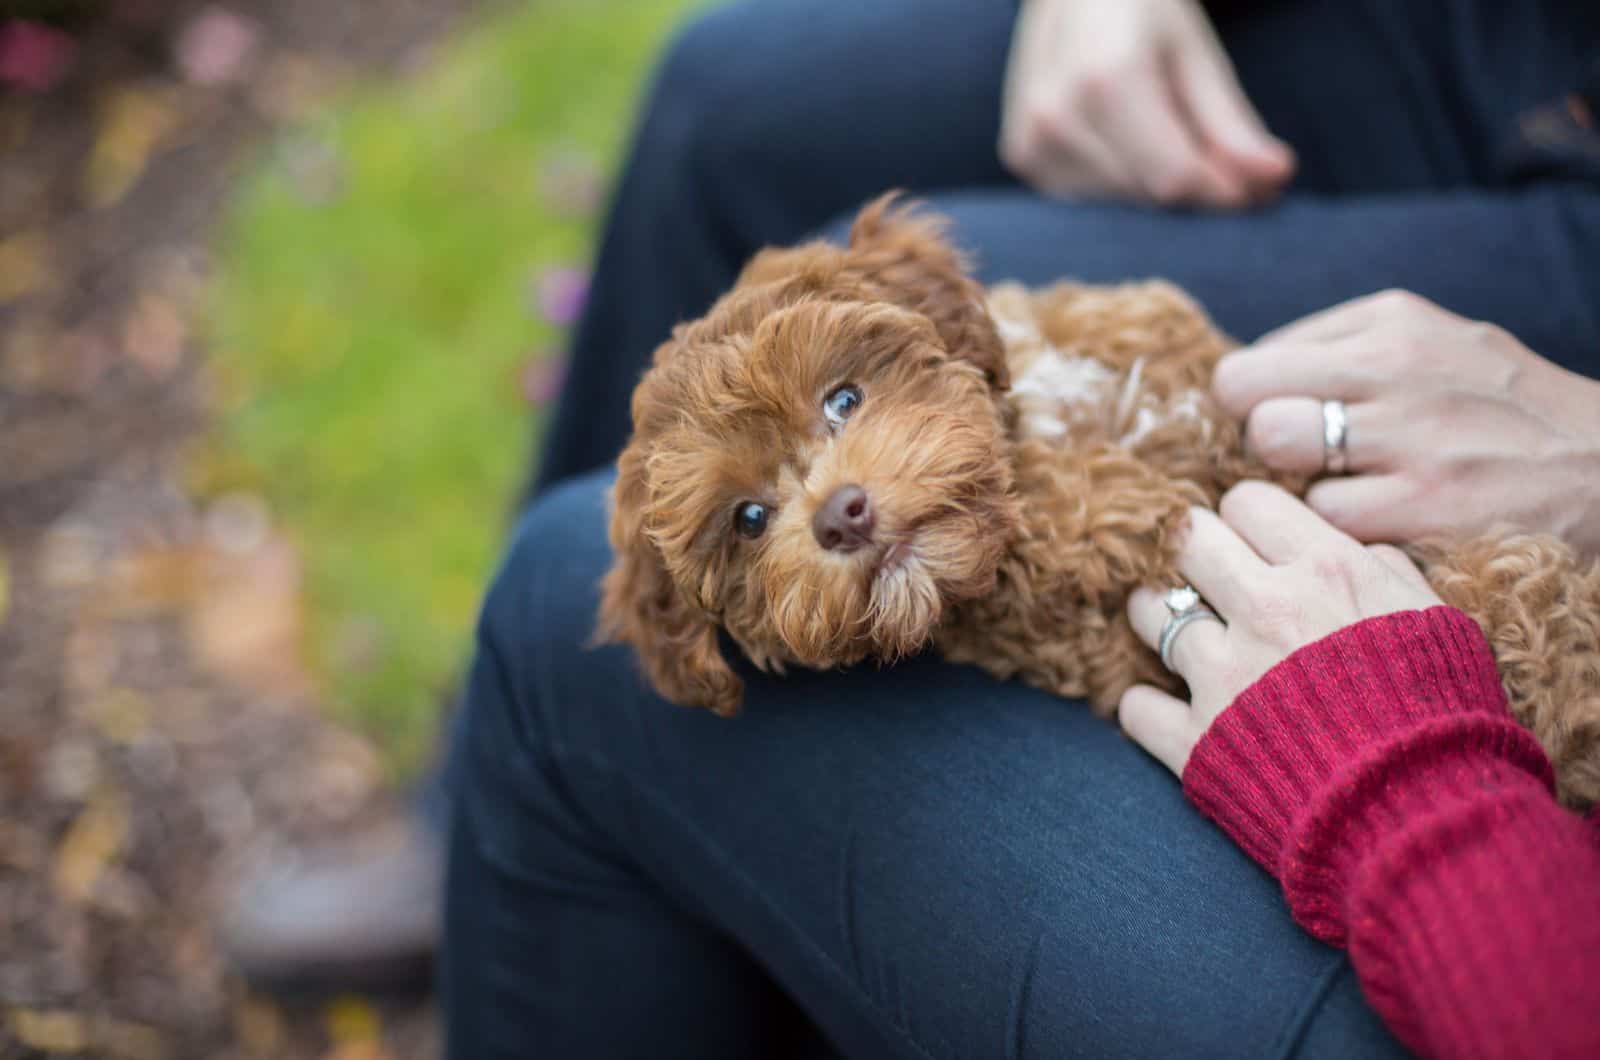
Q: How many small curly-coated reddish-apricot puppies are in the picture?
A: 1